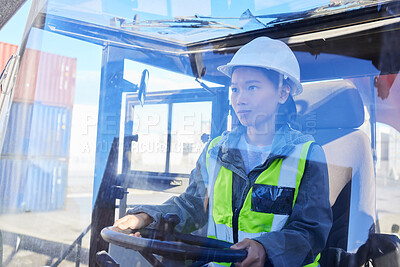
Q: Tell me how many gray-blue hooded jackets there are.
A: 1